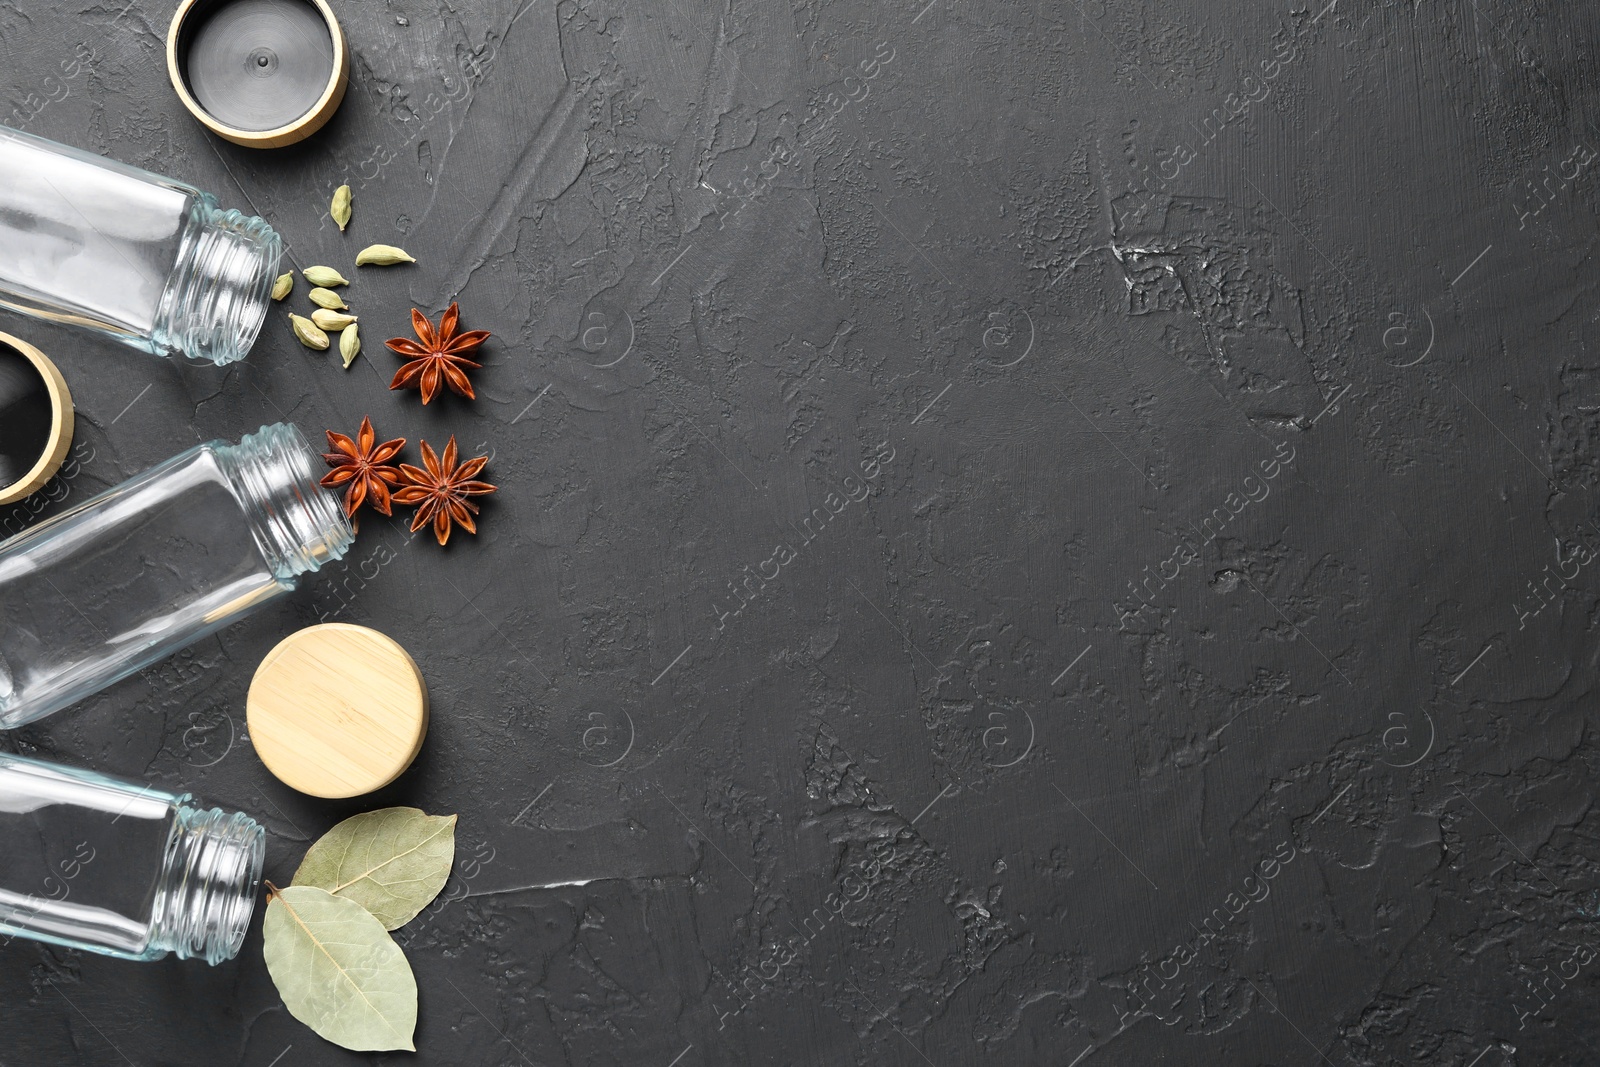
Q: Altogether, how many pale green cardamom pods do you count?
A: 8